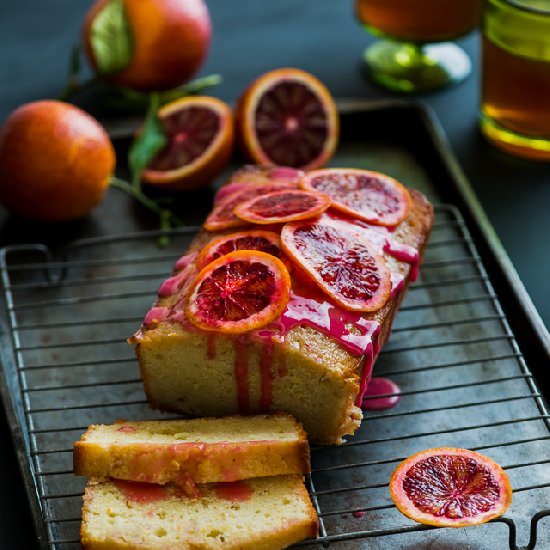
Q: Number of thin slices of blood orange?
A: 7